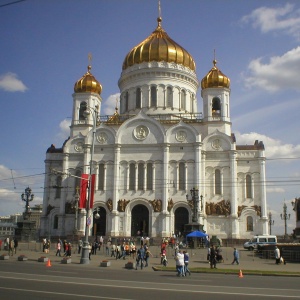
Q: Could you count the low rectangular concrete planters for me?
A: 6